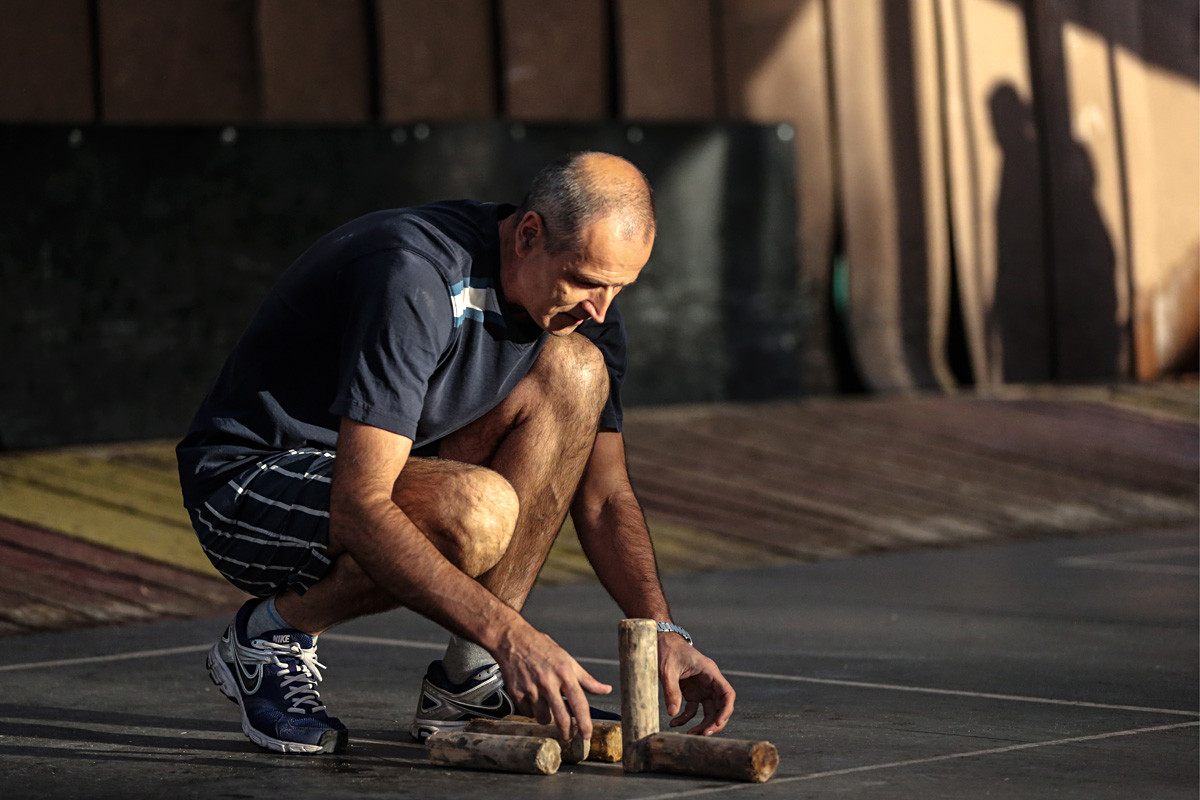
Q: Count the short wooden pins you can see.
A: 5